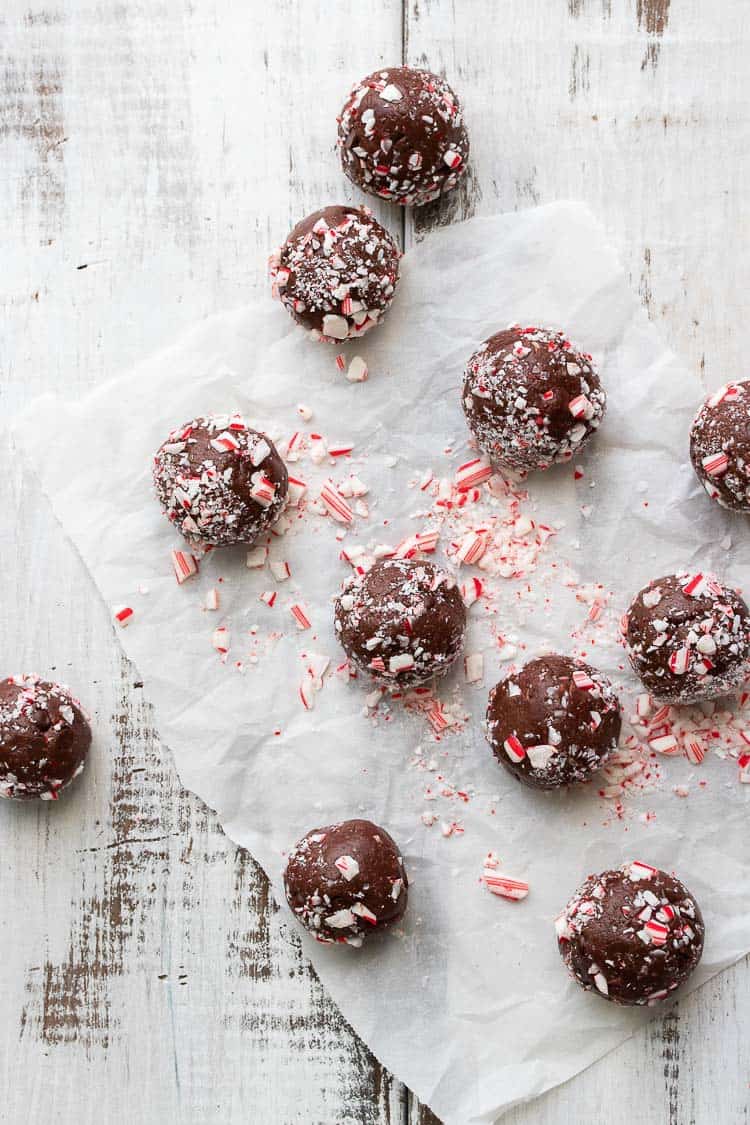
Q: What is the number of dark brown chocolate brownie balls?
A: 11